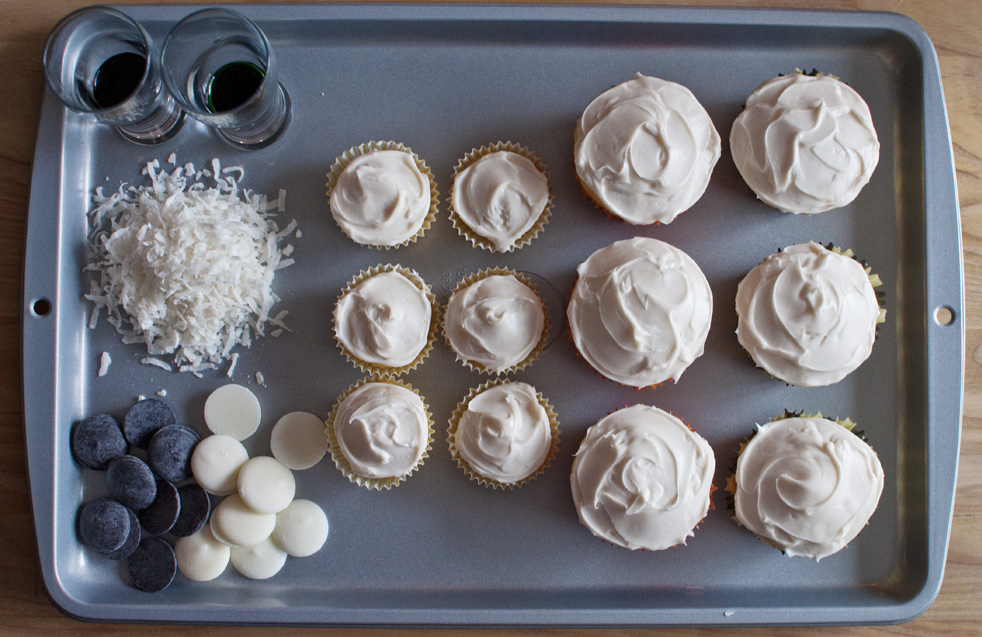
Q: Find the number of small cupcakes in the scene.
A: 6